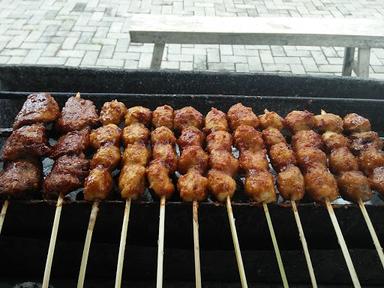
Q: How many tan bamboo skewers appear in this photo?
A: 11